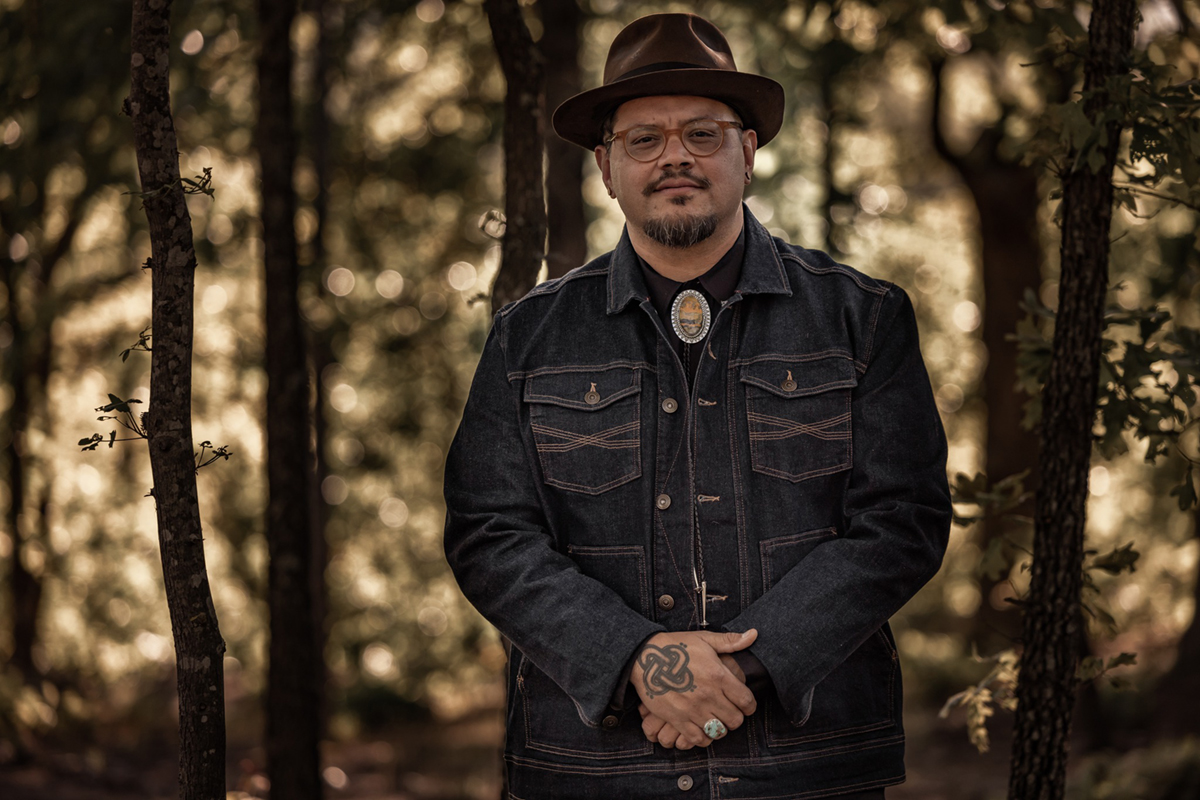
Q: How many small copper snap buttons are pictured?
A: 7